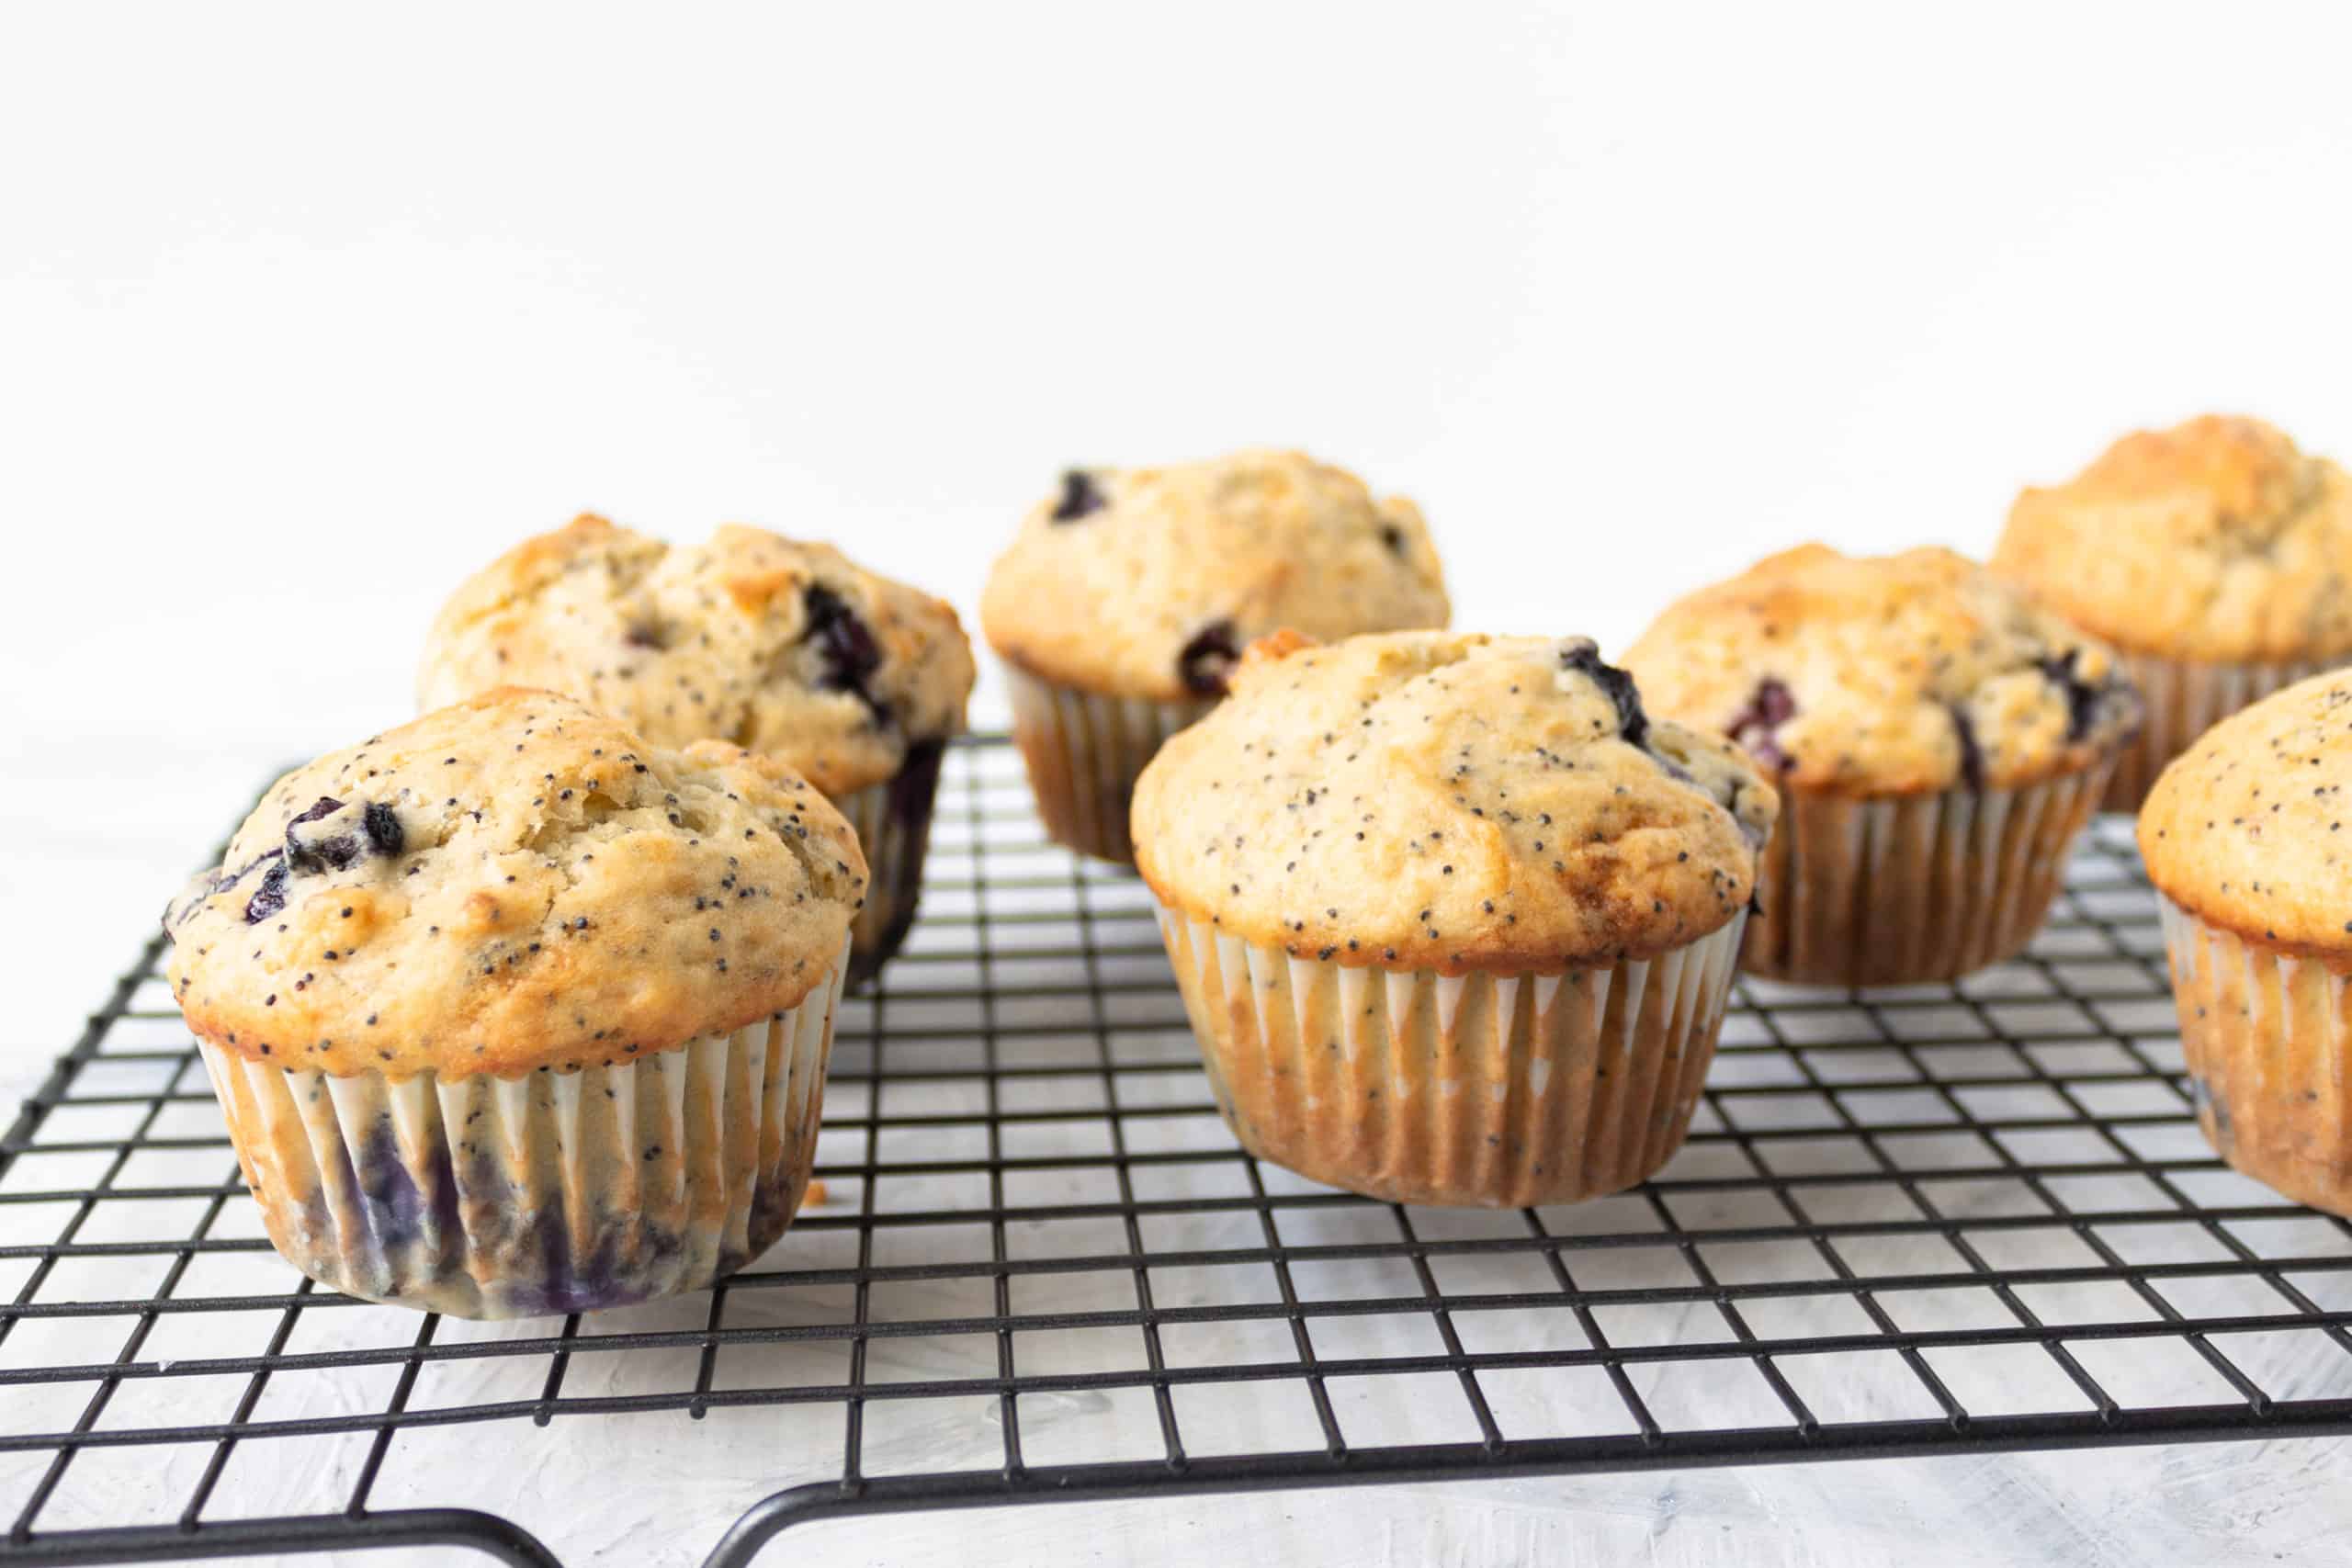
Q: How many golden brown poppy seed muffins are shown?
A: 7